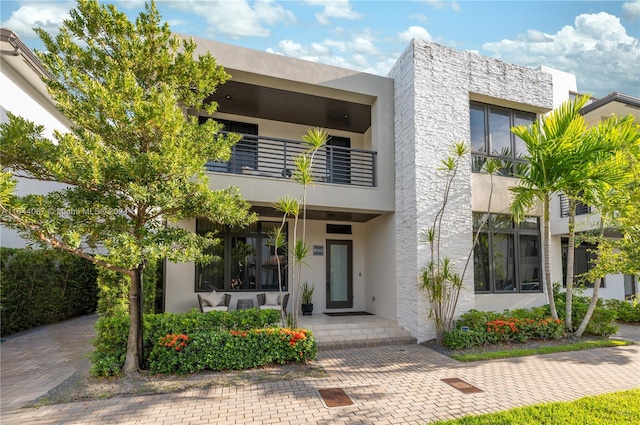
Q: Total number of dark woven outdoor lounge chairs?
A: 2